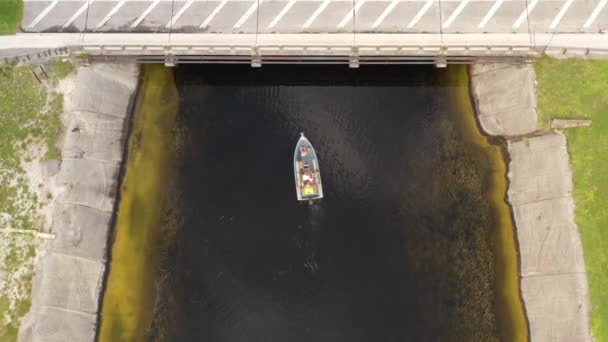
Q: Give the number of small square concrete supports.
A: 4